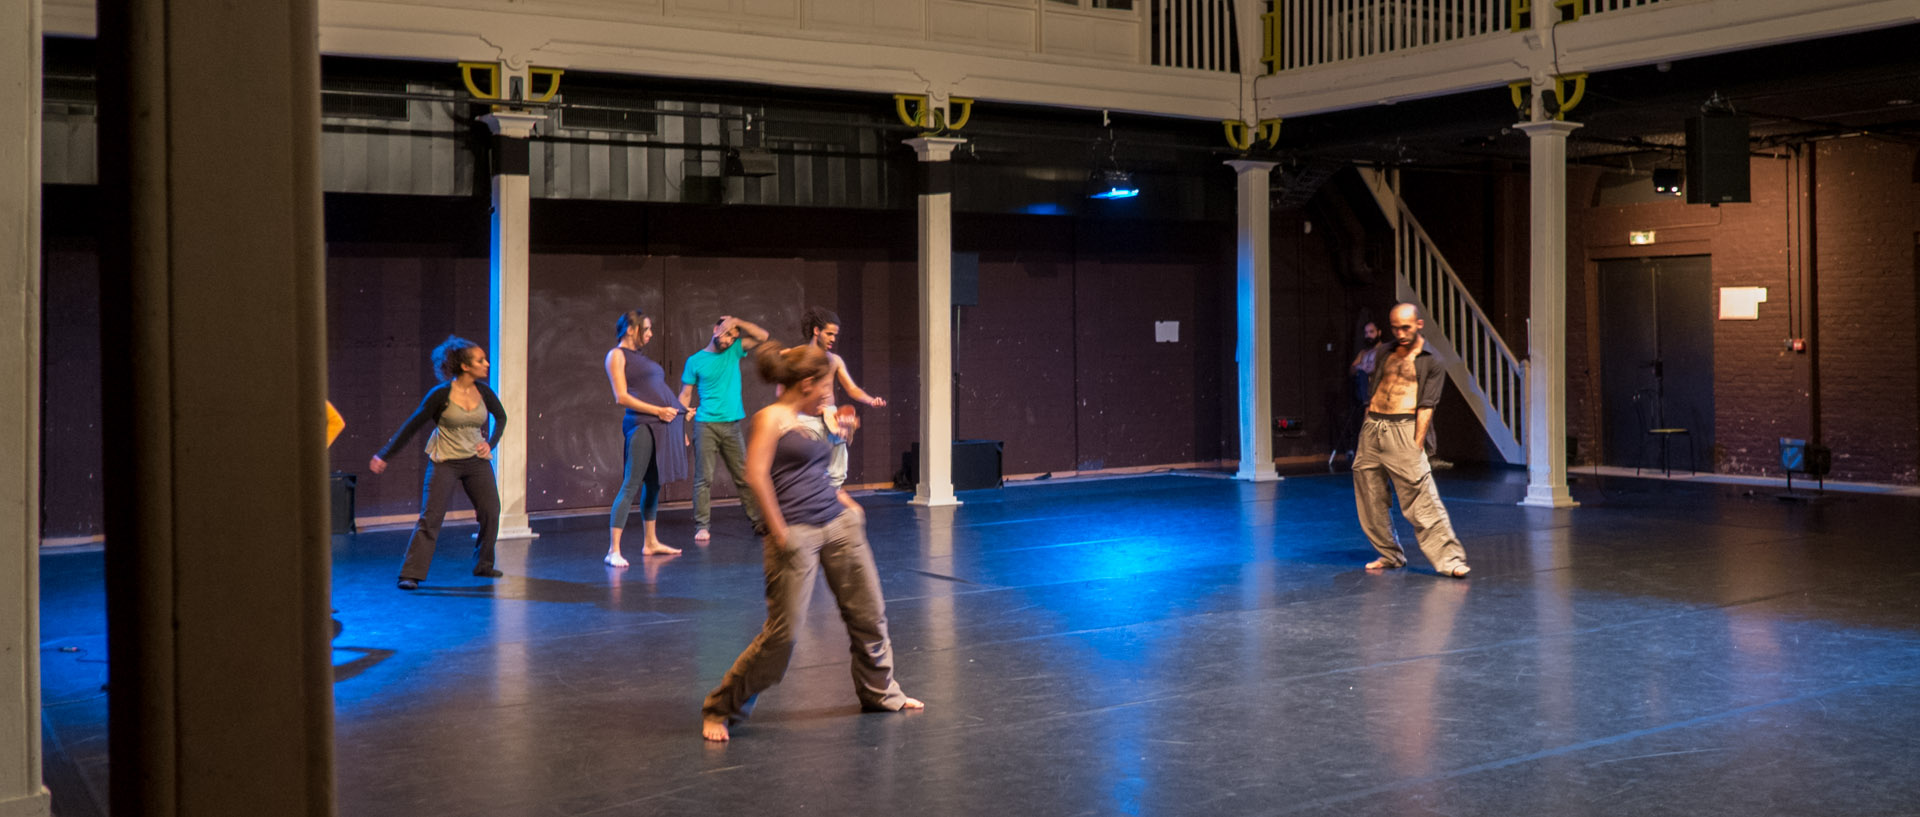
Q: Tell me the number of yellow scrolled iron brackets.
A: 8